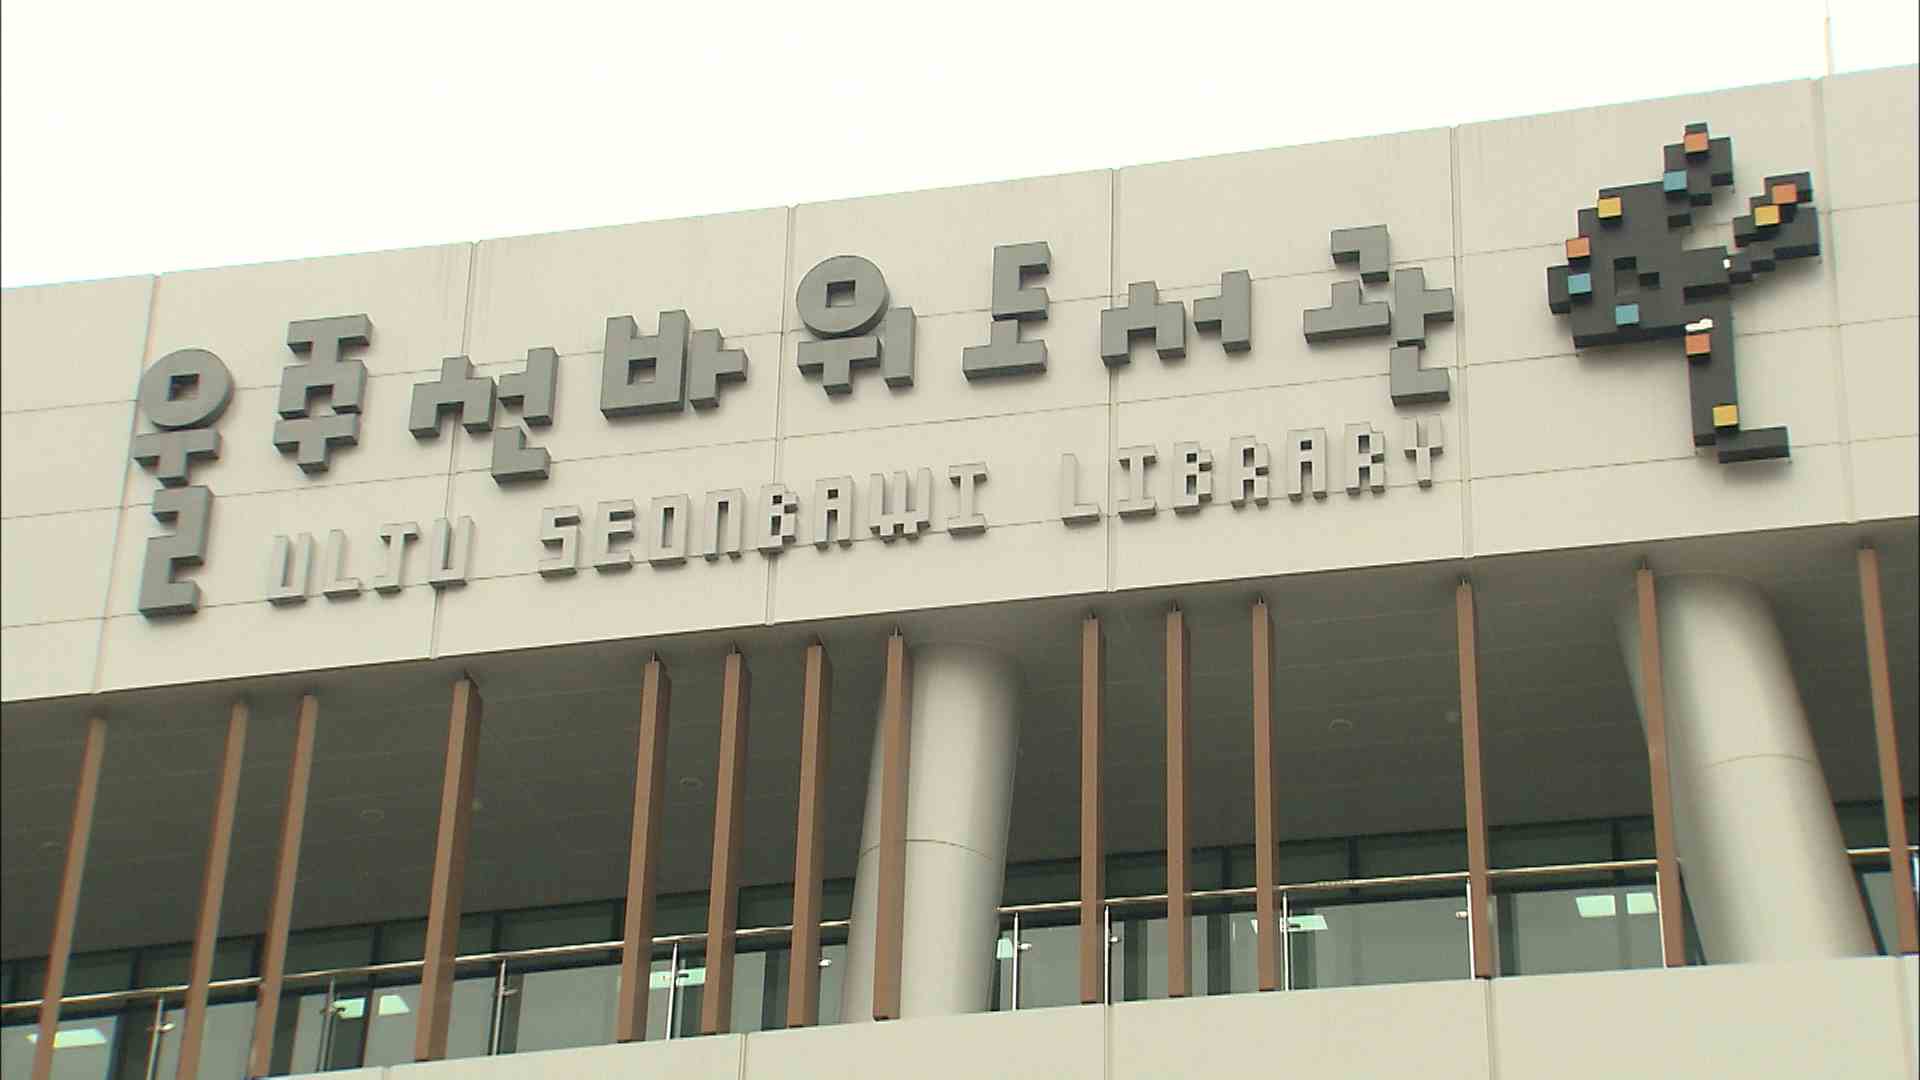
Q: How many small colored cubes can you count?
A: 10